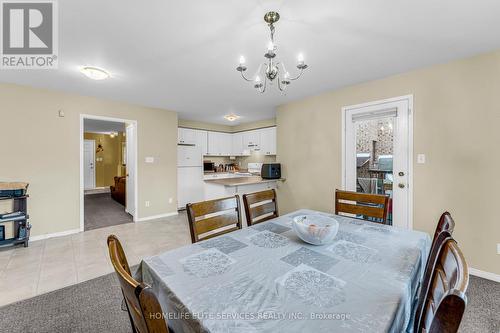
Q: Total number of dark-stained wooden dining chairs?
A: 6